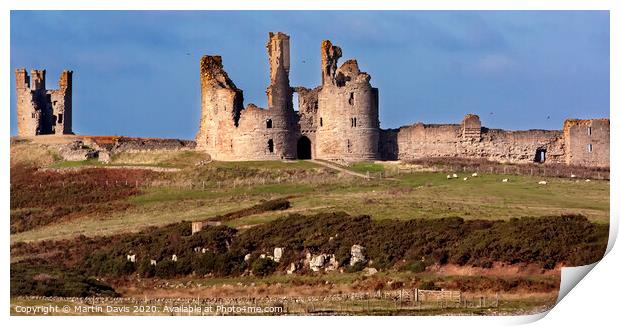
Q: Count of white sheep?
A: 8